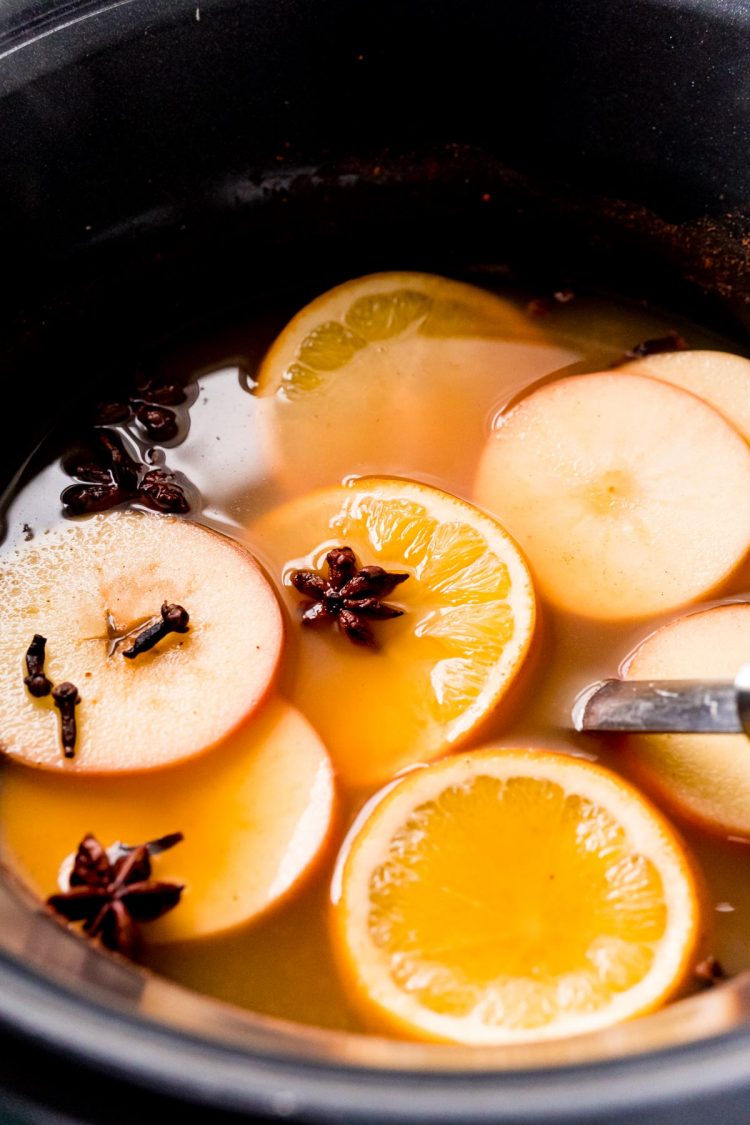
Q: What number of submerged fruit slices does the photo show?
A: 8